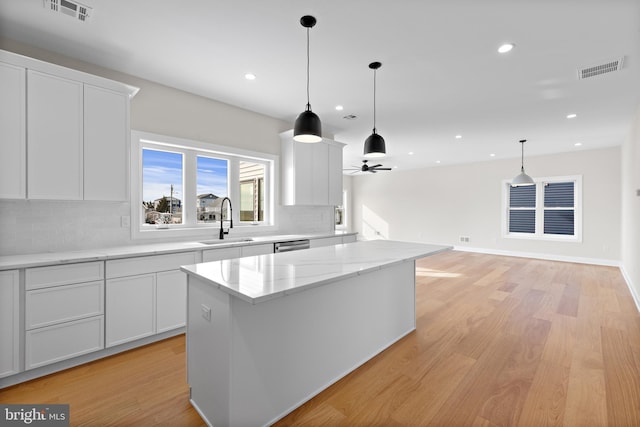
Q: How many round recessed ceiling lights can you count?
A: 10